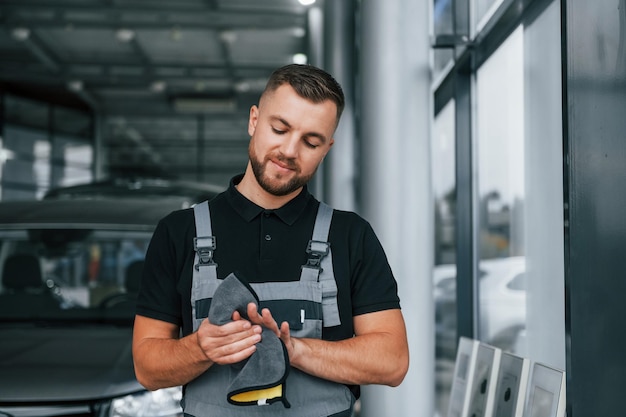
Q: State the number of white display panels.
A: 4